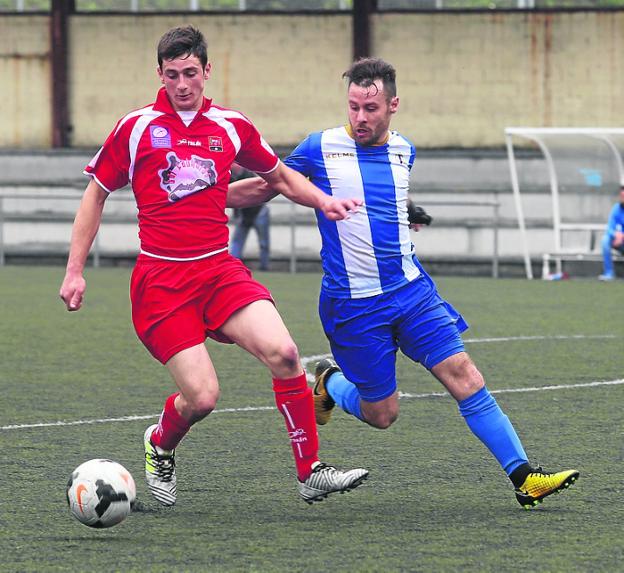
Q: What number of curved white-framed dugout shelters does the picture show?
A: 1